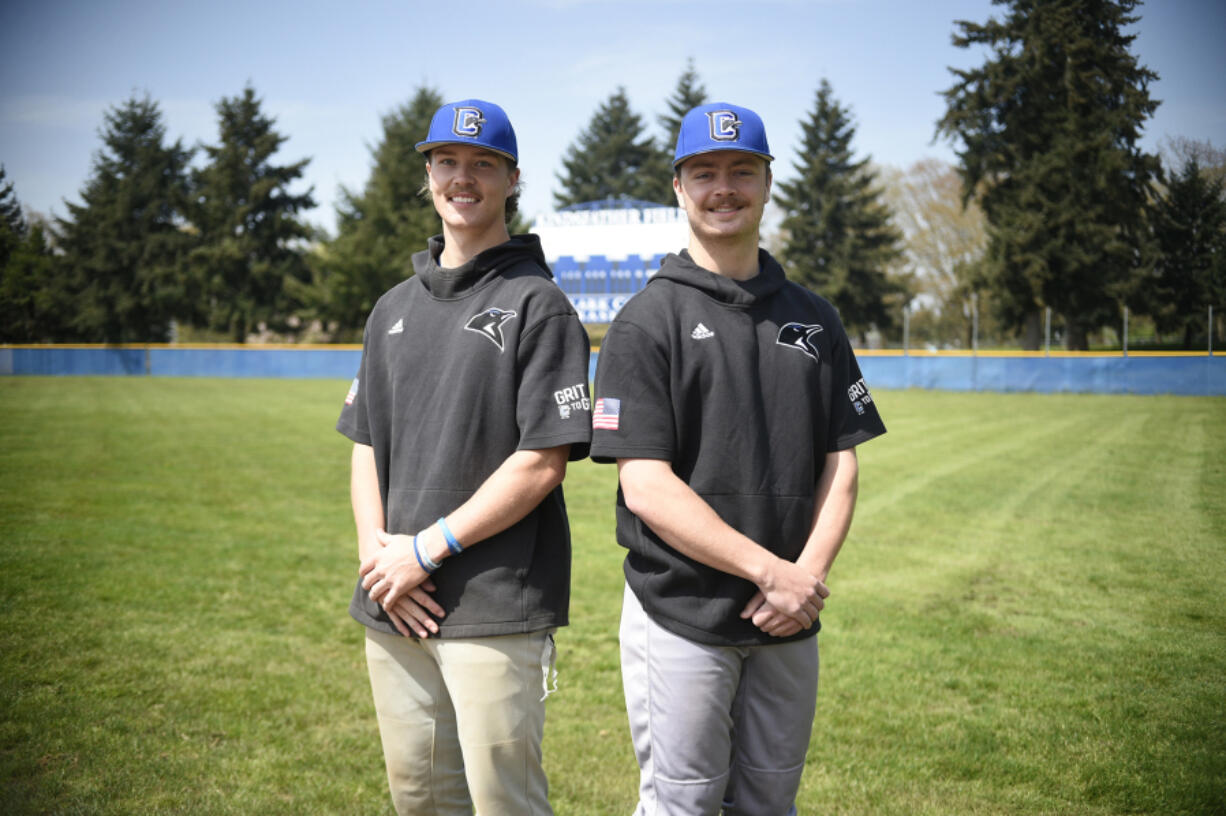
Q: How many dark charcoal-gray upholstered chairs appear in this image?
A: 0